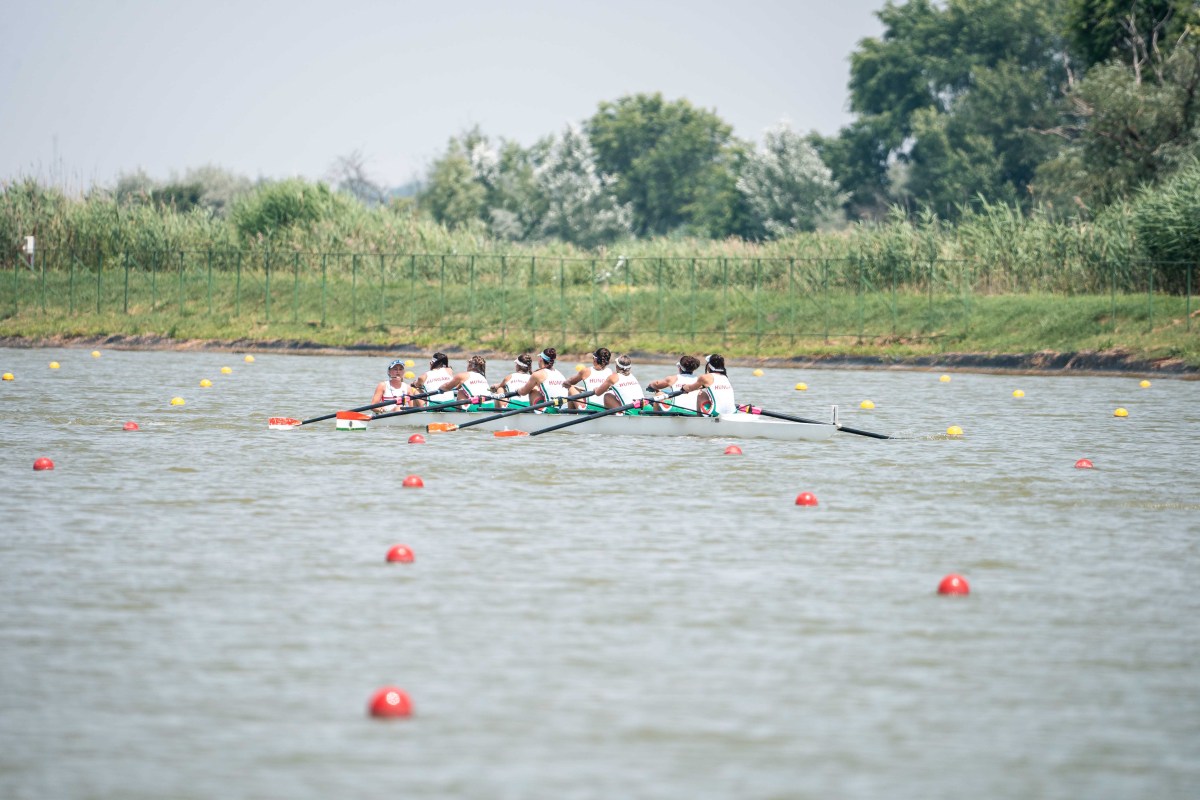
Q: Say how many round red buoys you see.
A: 10